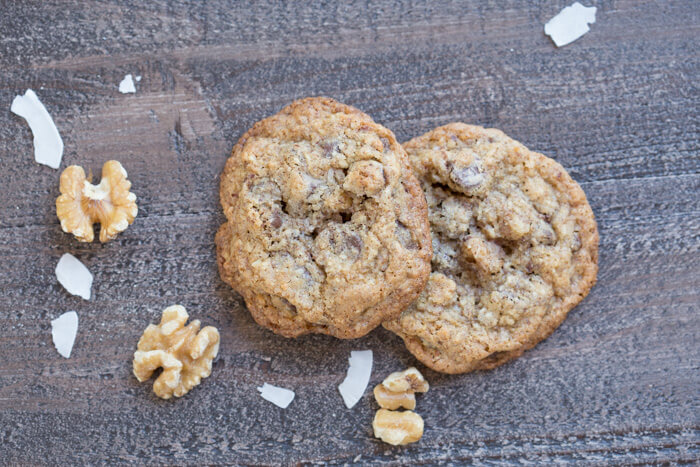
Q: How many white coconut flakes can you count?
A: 7